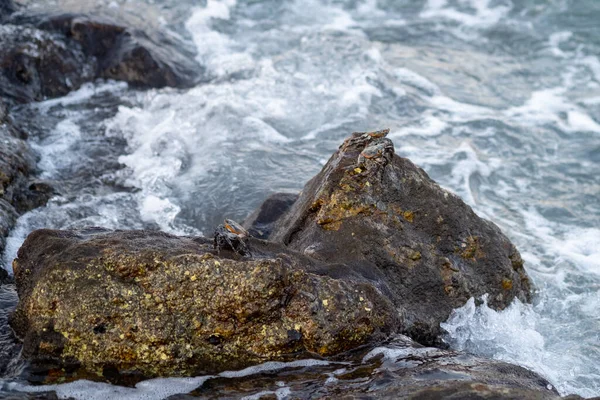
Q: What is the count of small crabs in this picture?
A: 3